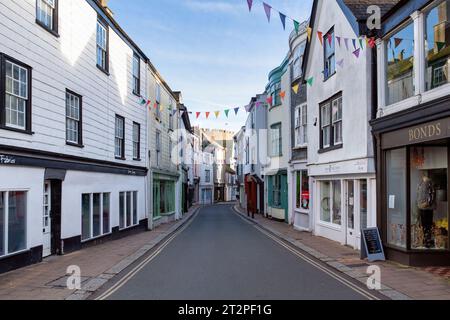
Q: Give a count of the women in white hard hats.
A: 0